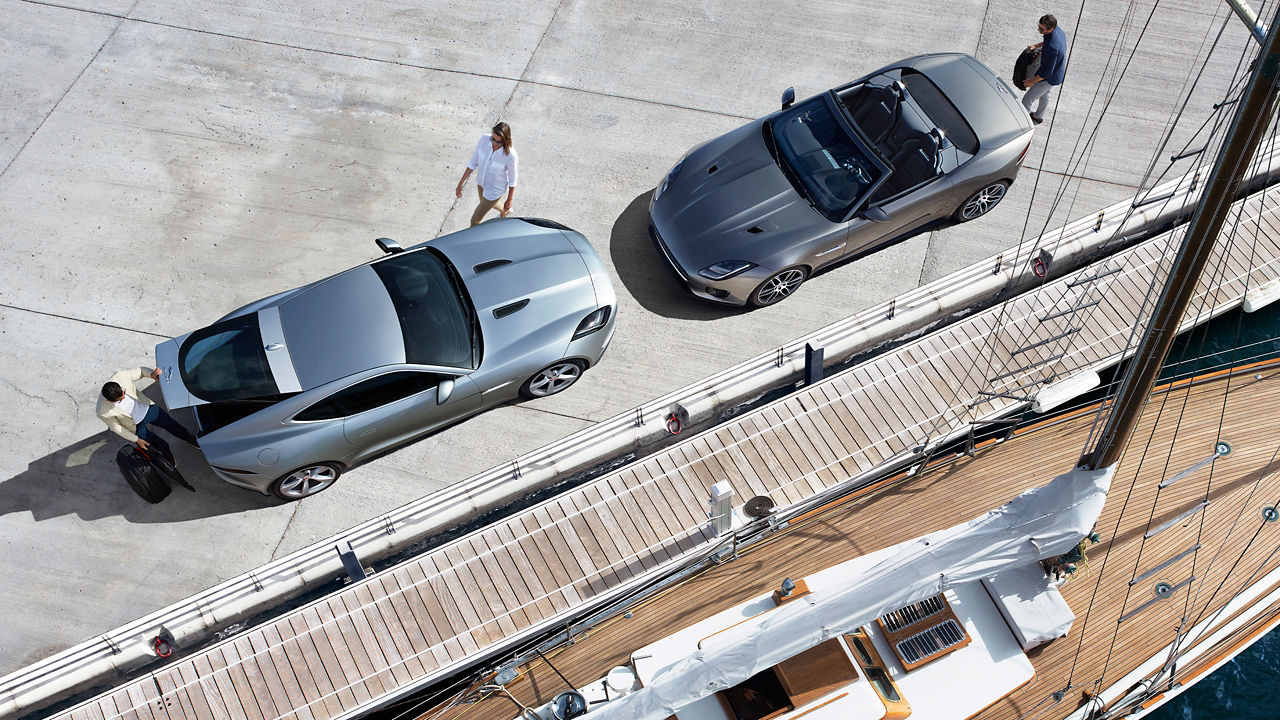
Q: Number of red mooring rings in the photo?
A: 3